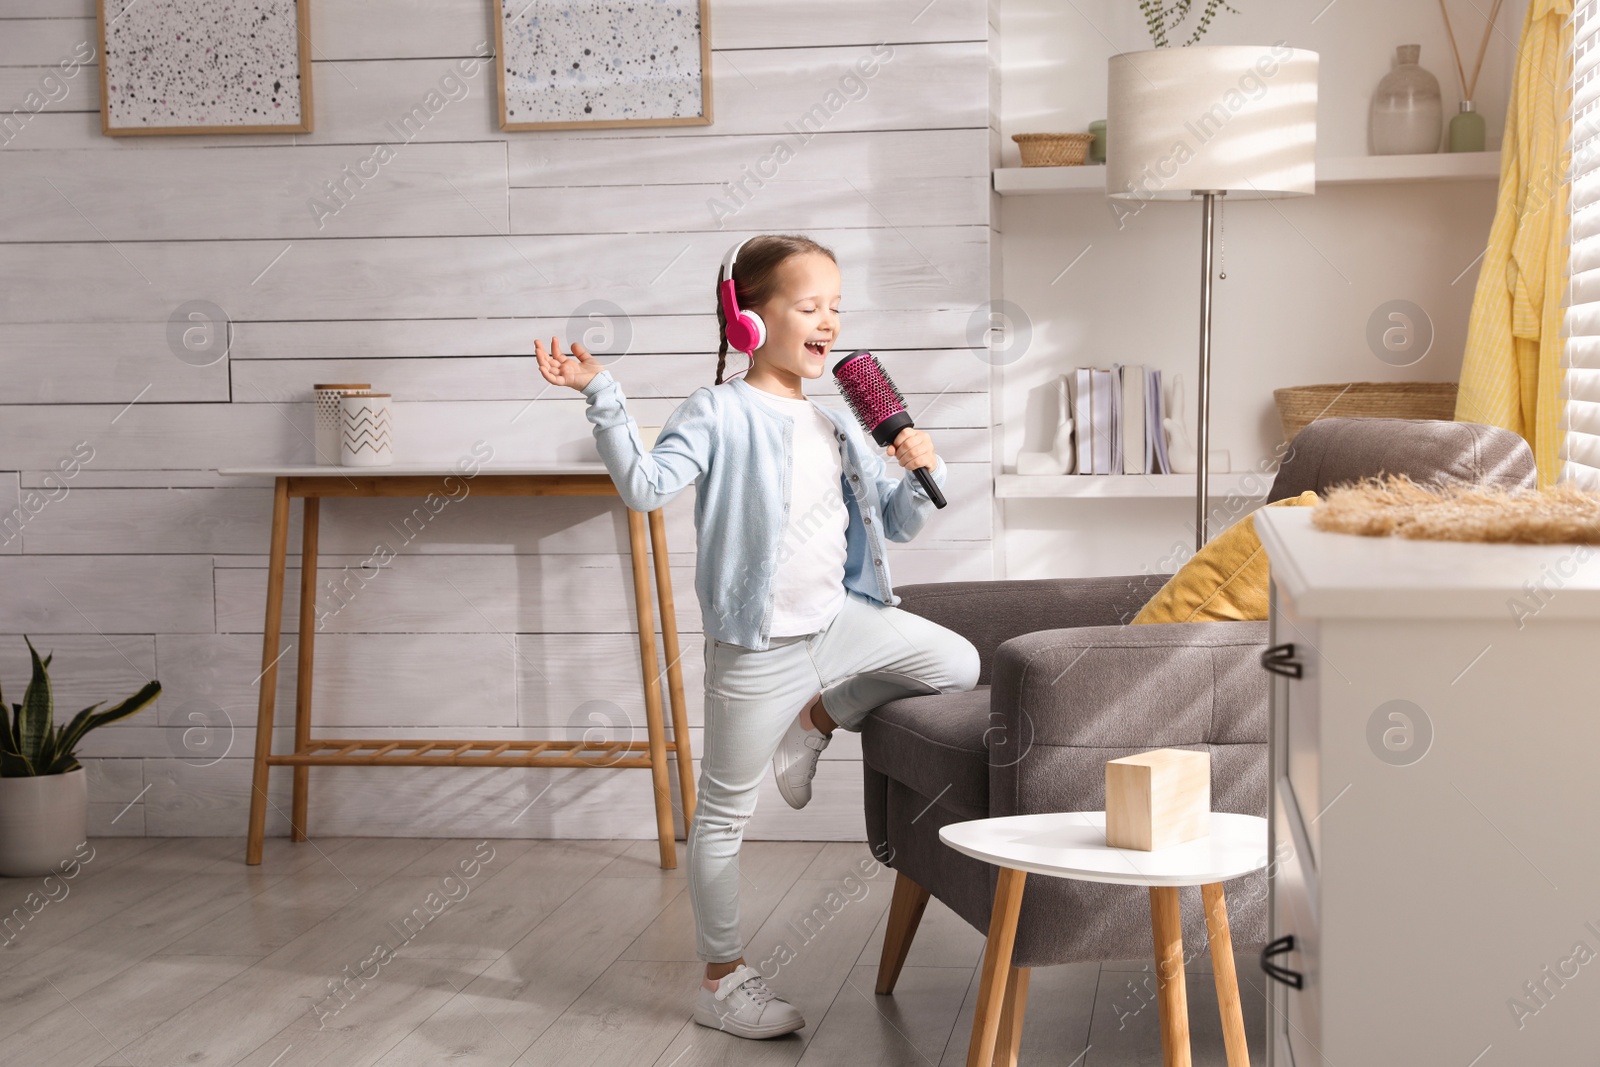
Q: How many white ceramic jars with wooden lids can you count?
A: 2